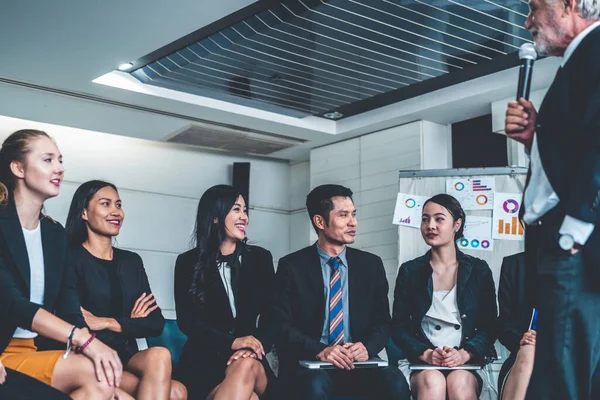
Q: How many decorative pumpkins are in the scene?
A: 0